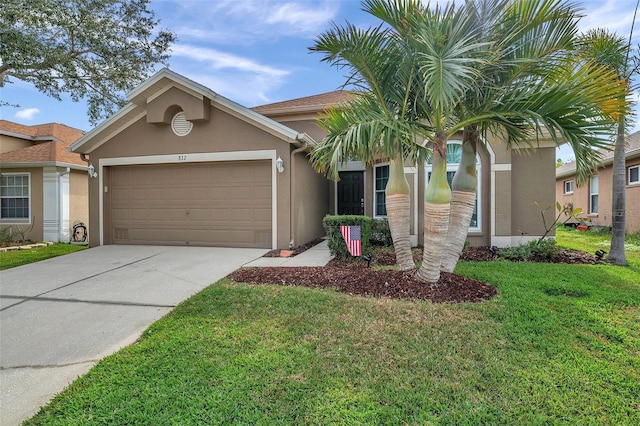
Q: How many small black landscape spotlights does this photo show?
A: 3